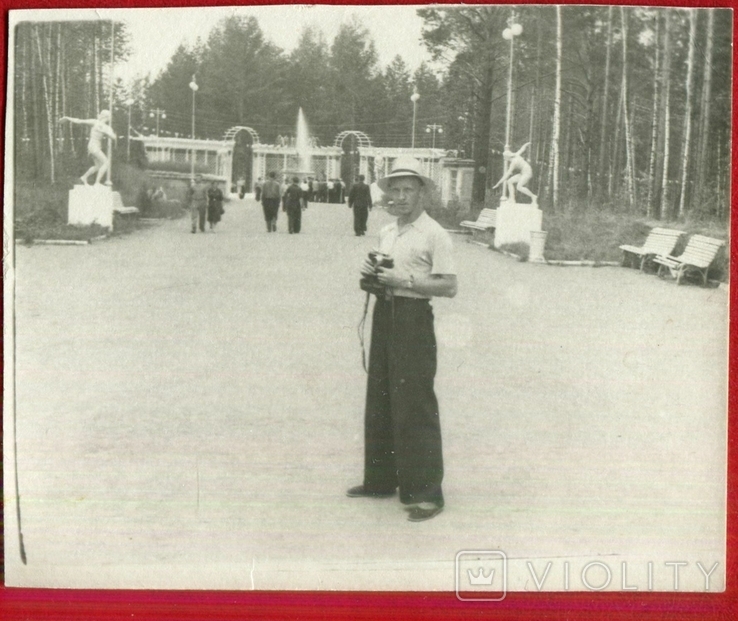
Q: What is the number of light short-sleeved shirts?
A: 1